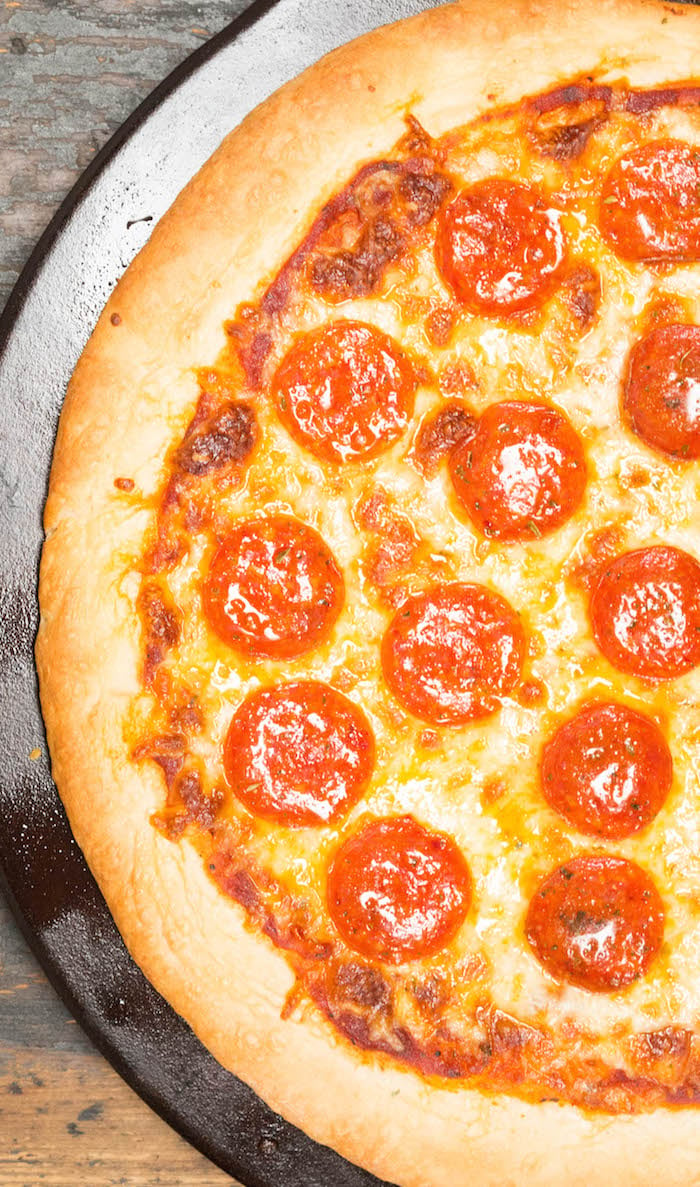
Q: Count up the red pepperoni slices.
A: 12